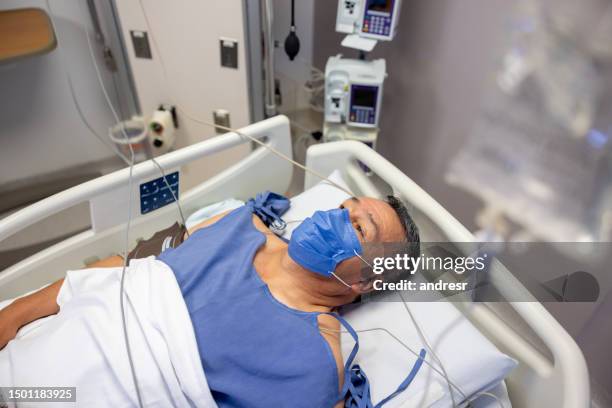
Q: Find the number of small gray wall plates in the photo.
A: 3